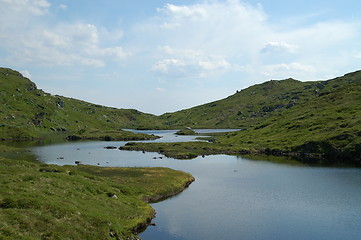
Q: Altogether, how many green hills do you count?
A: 2